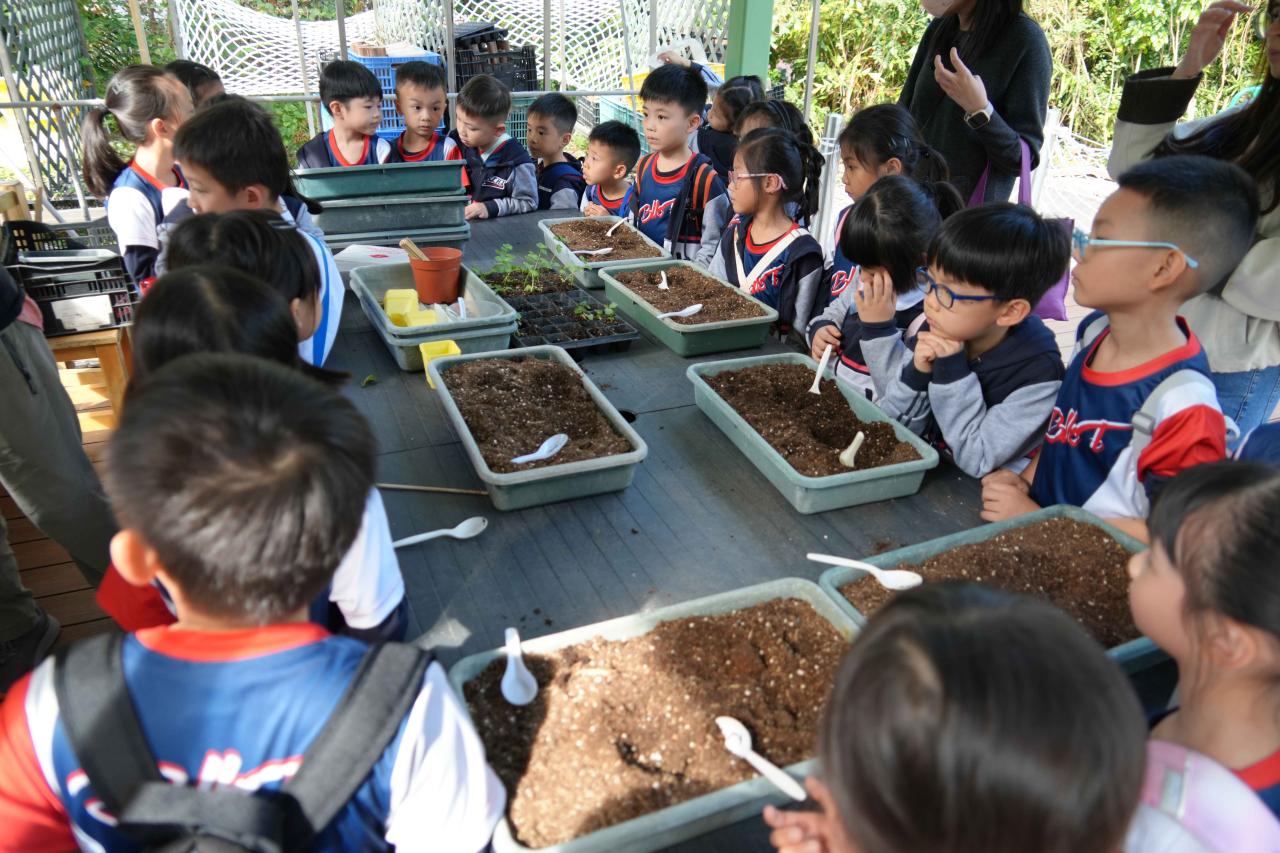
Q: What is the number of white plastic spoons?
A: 11